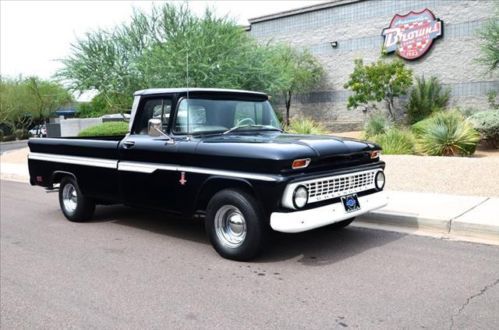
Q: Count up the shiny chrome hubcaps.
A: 2